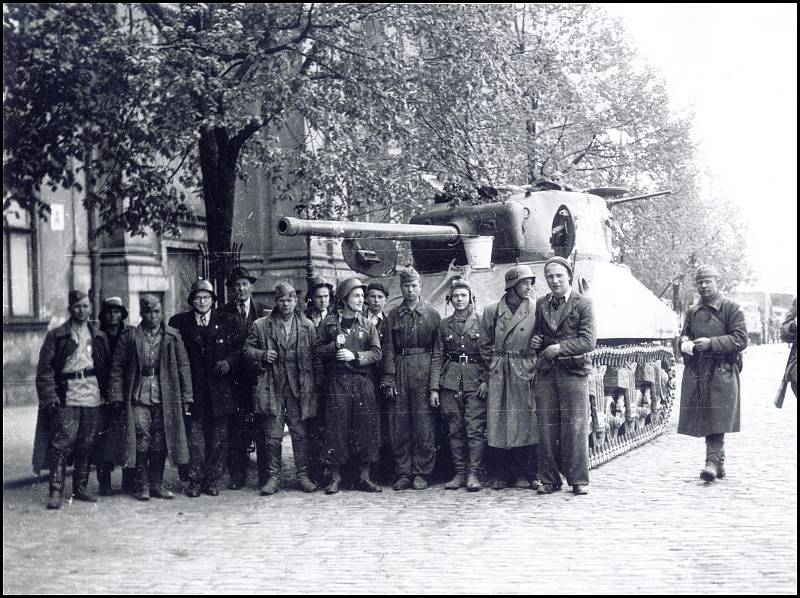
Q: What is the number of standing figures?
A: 15